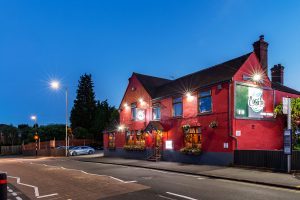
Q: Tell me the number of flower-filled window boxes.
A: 2